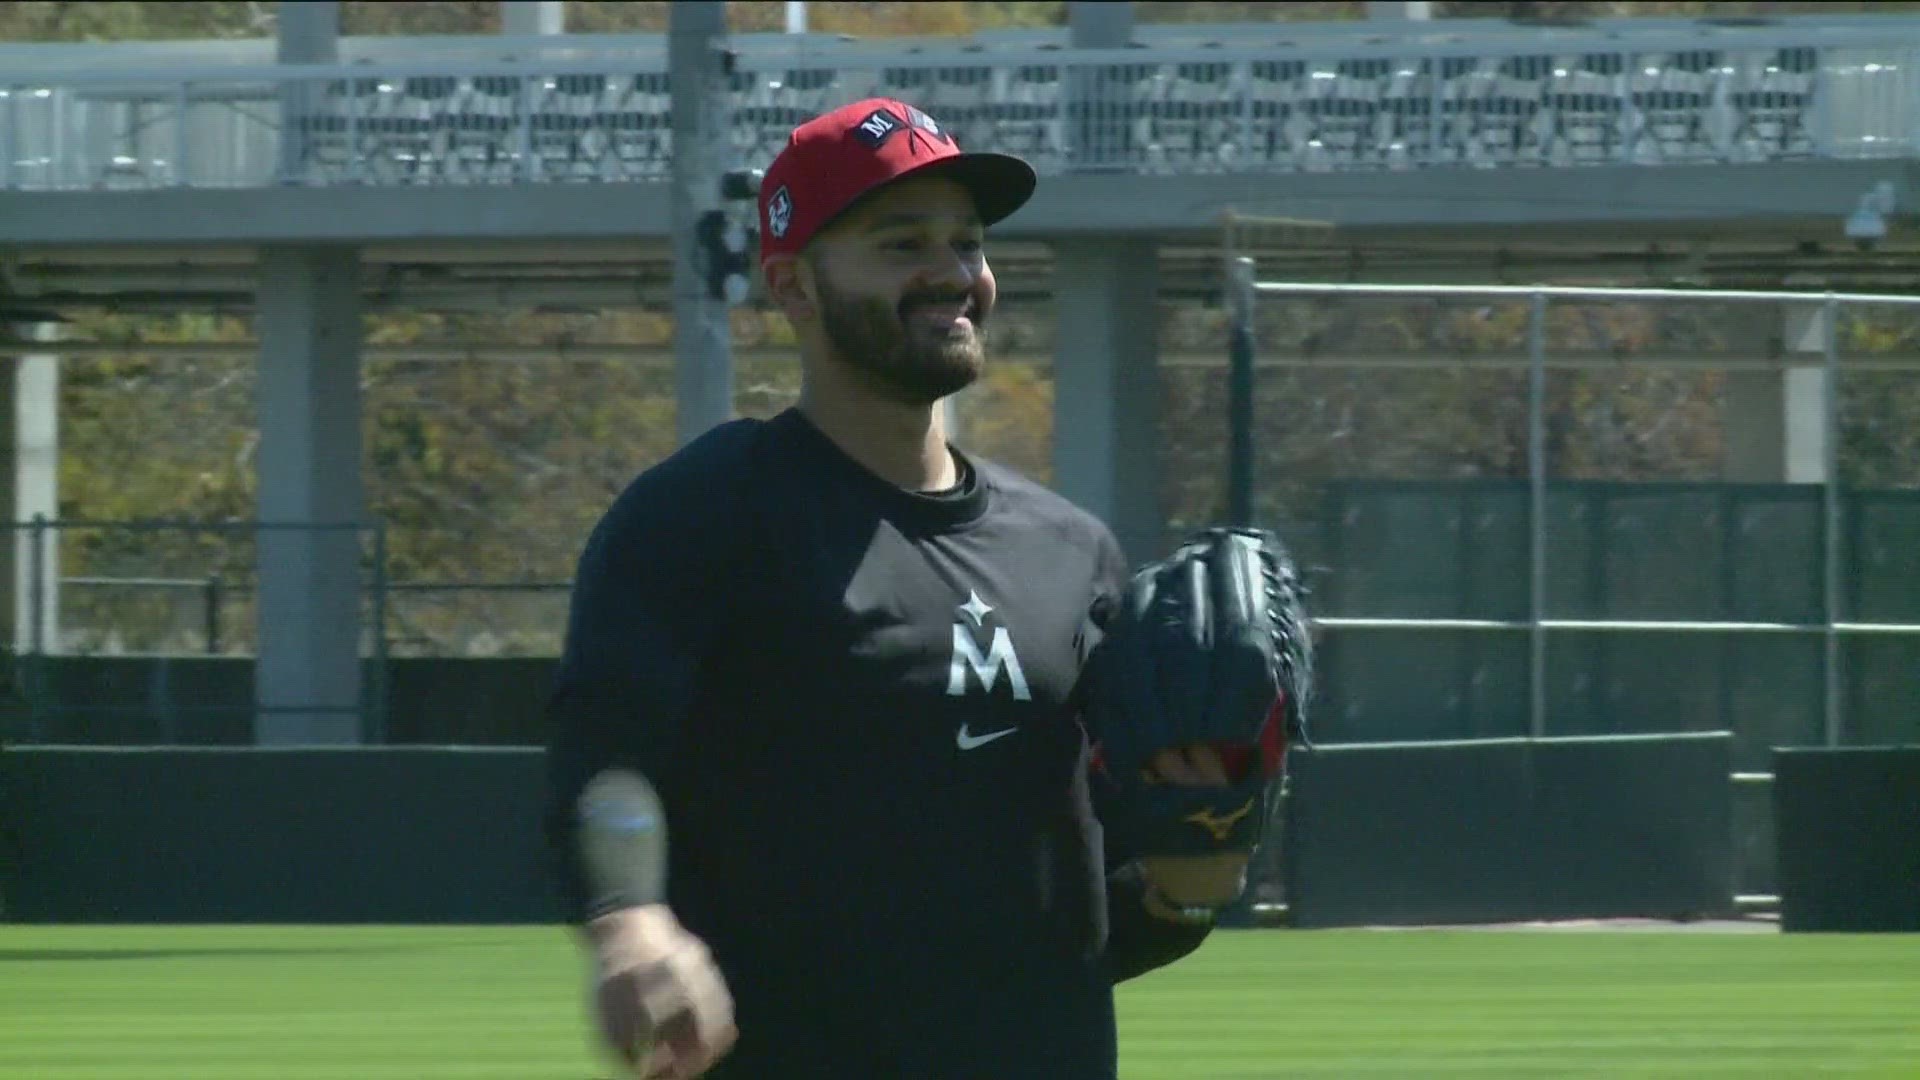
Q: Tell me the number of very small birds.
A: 0